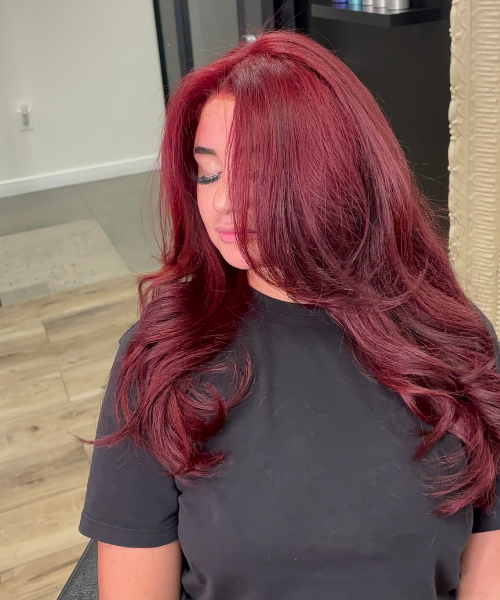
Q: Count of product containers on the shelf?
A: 5